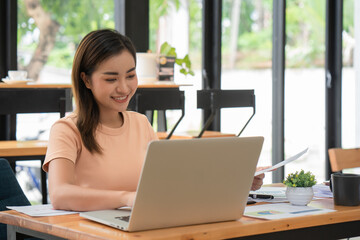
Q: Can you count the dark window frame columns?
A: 5